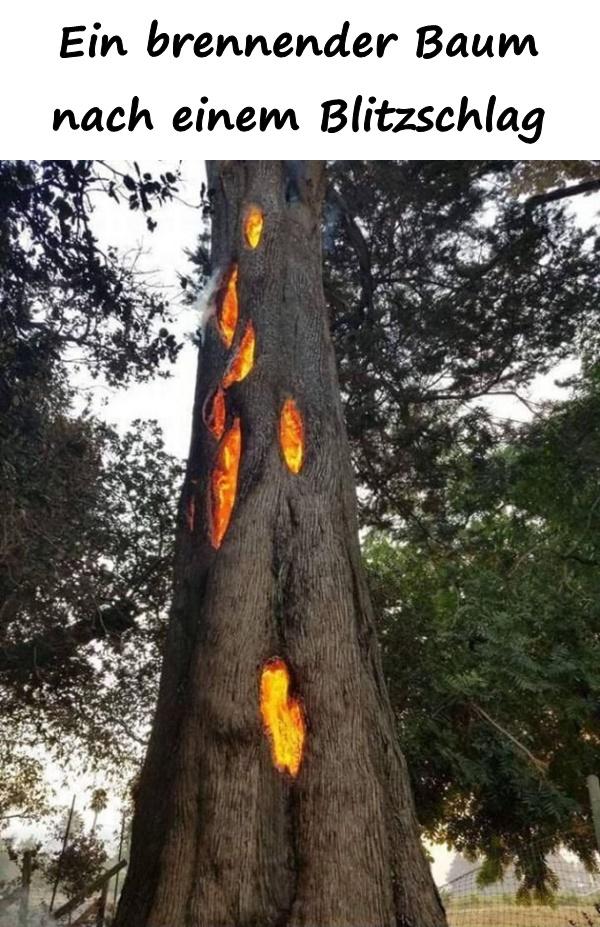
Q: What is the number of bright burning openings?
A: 7